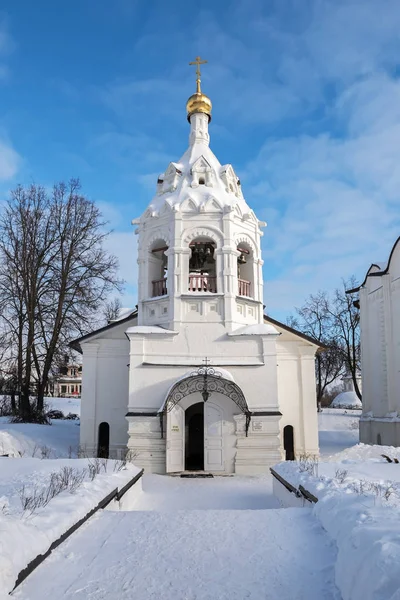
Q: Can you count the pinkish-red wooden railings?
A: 3